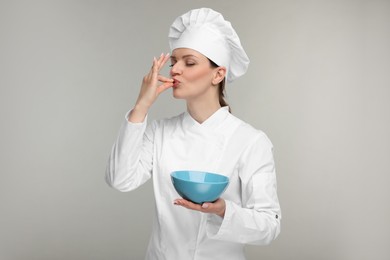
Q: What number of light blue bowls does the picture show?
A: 1